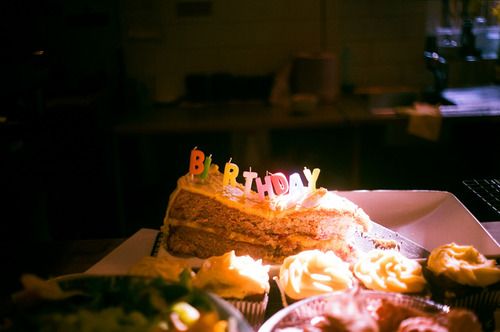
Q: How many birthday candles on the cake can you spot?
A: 8